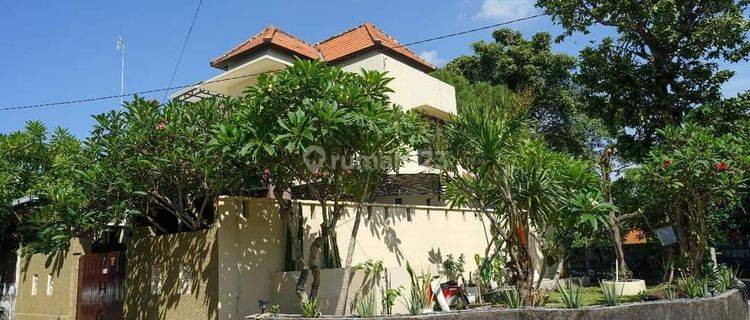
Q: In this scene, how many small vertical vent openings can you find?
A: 4